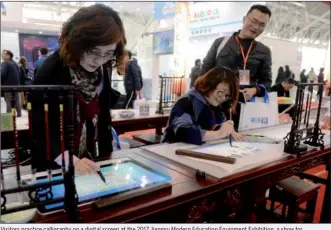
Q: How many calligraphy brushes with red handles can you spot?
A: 4